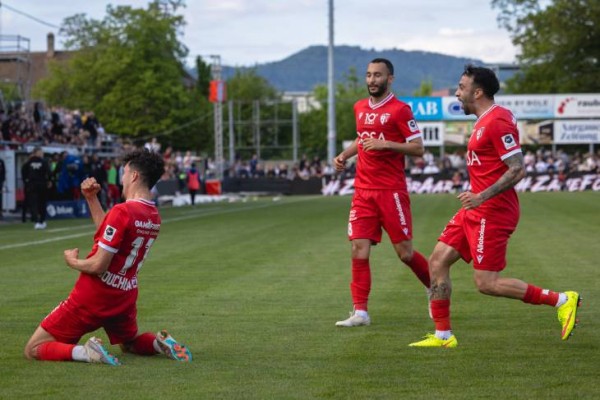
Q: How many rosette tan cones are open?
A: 0